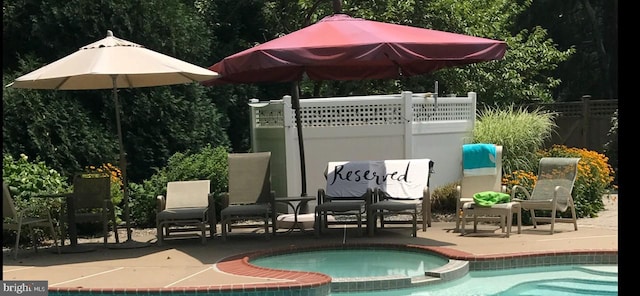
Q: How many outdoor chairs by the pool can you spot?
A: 8